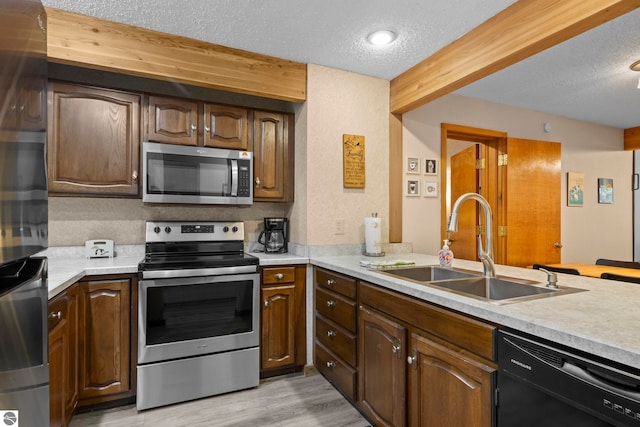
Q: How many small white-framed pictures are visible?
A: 4